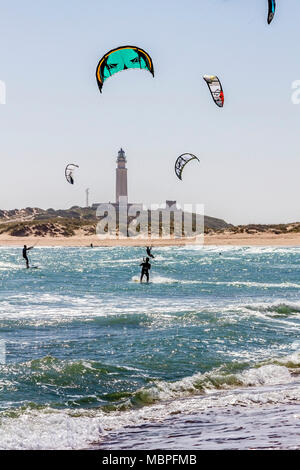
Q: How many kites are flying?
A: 5